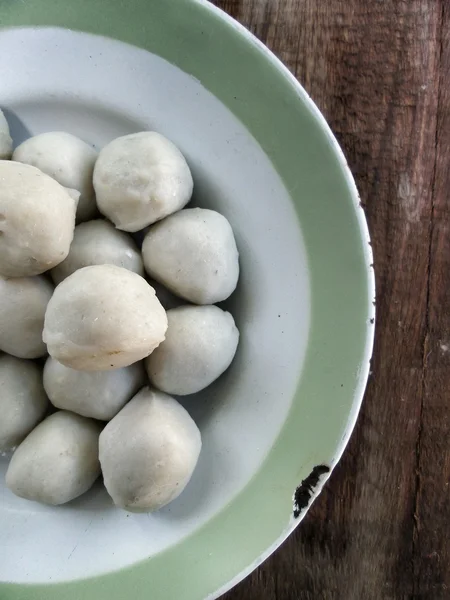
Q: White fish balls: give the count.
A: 13